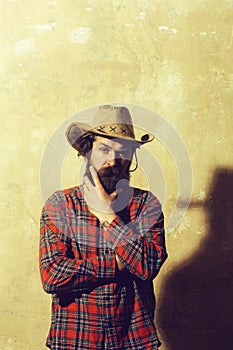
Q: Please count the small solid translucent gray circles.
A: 1